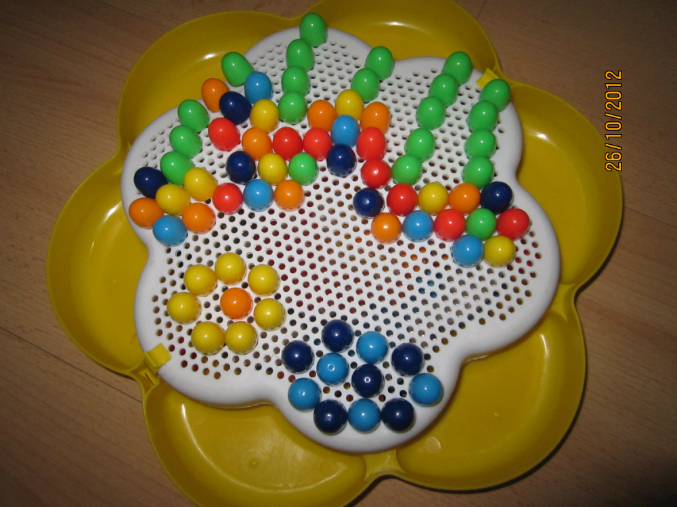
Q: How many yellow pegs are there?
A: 14